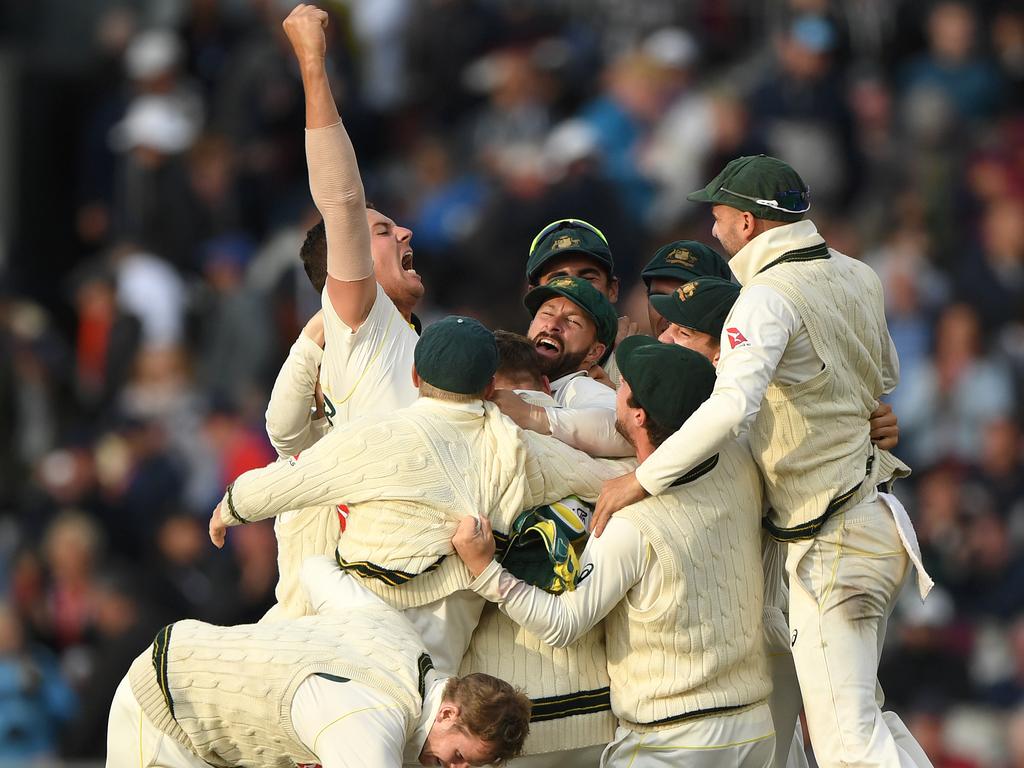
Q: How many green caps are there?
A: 7